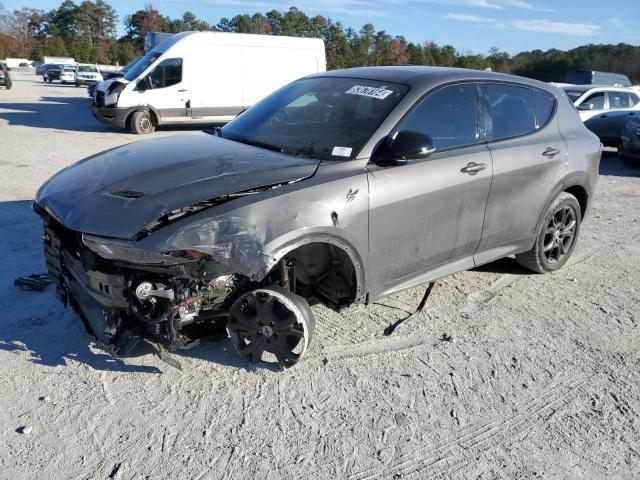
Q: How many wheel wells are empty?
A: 1